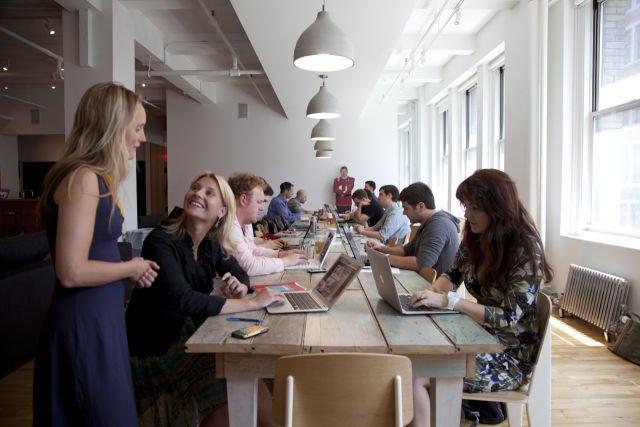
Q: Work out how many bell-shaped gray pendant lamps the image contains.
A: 5